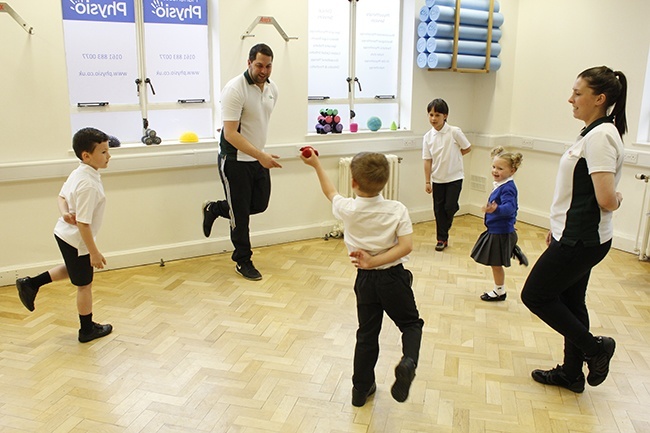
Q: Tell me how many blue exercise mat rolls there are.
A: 9